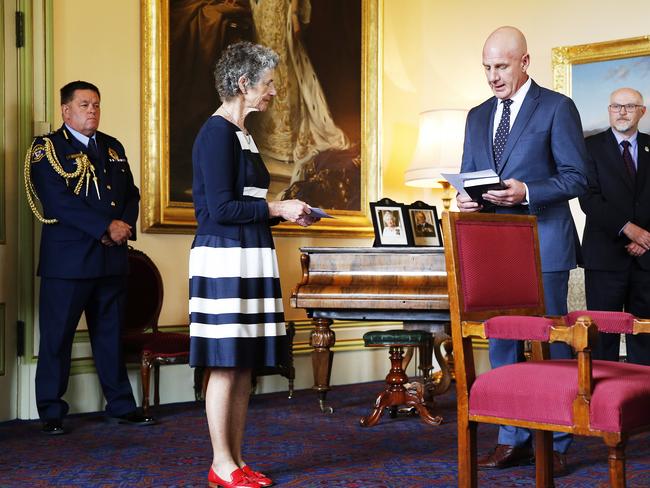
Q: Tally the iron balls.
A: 0